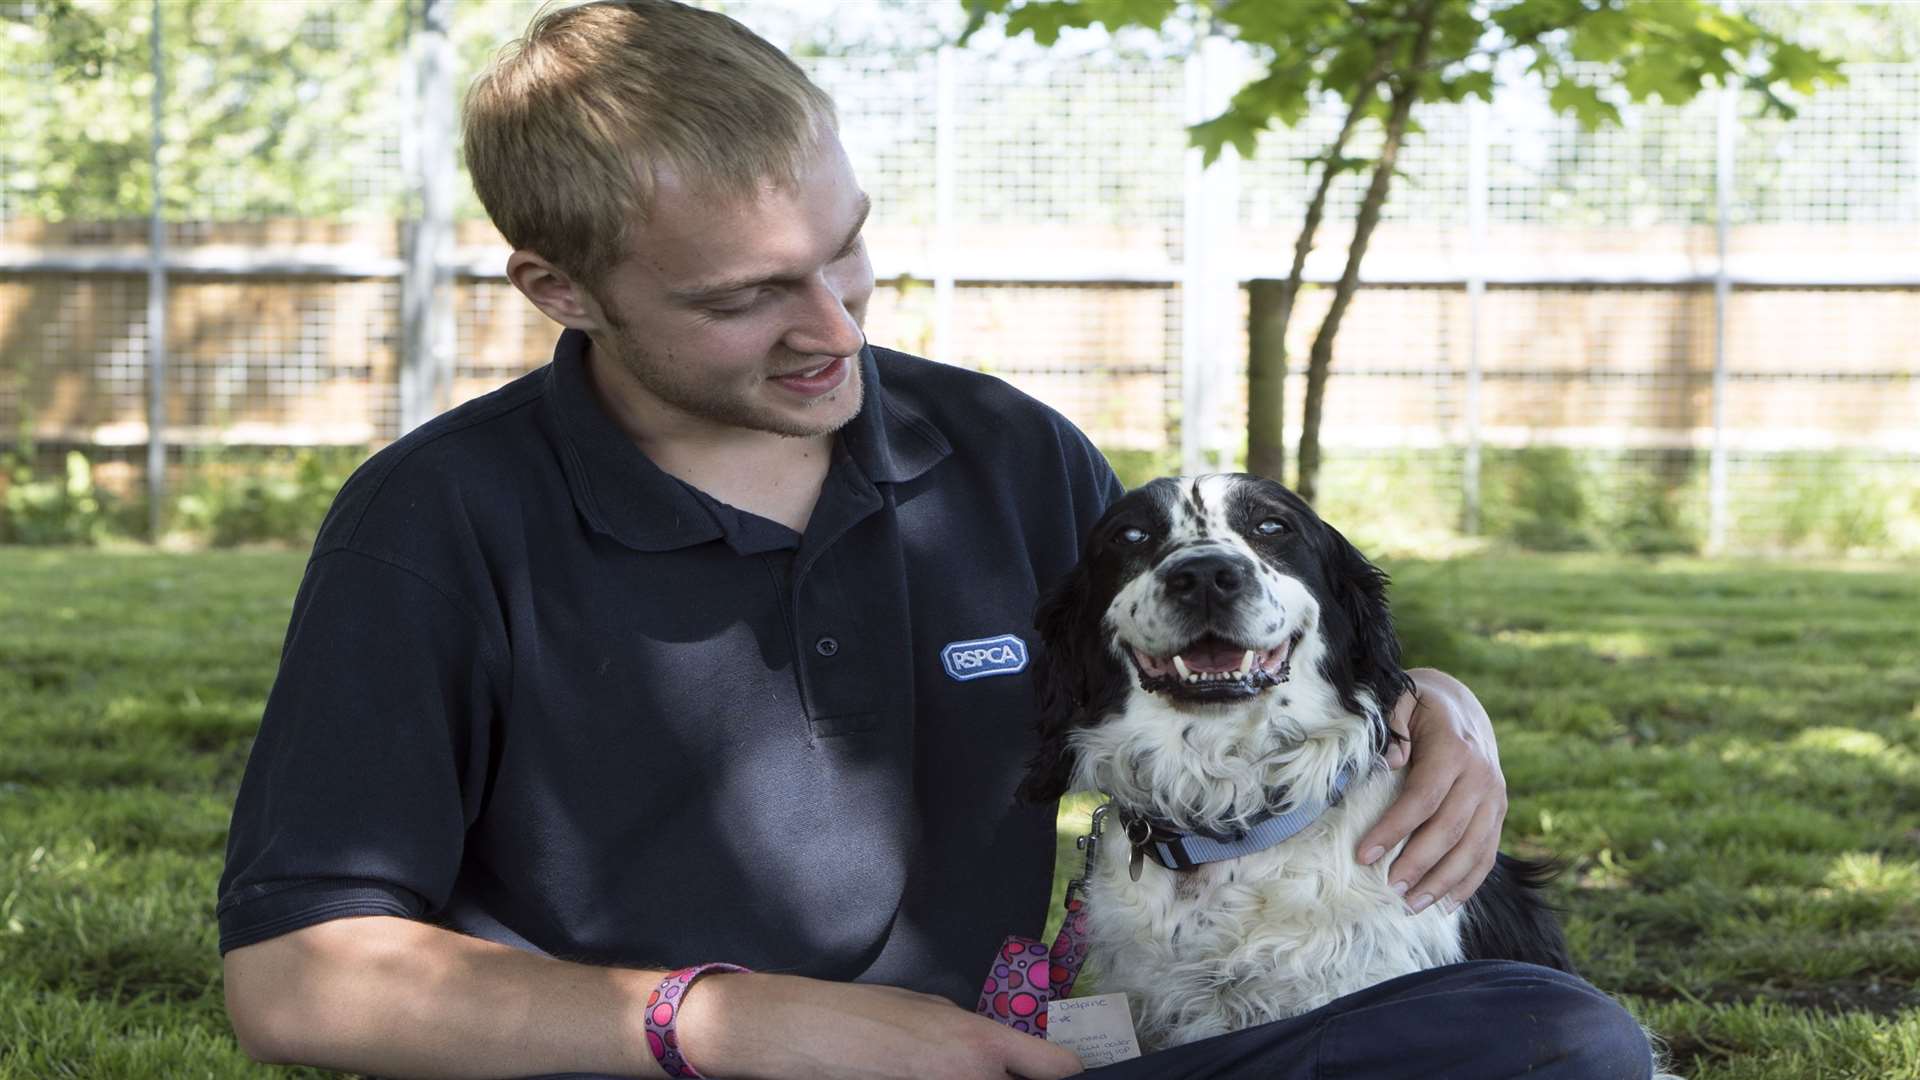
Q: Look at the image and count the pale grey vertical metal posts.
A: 6